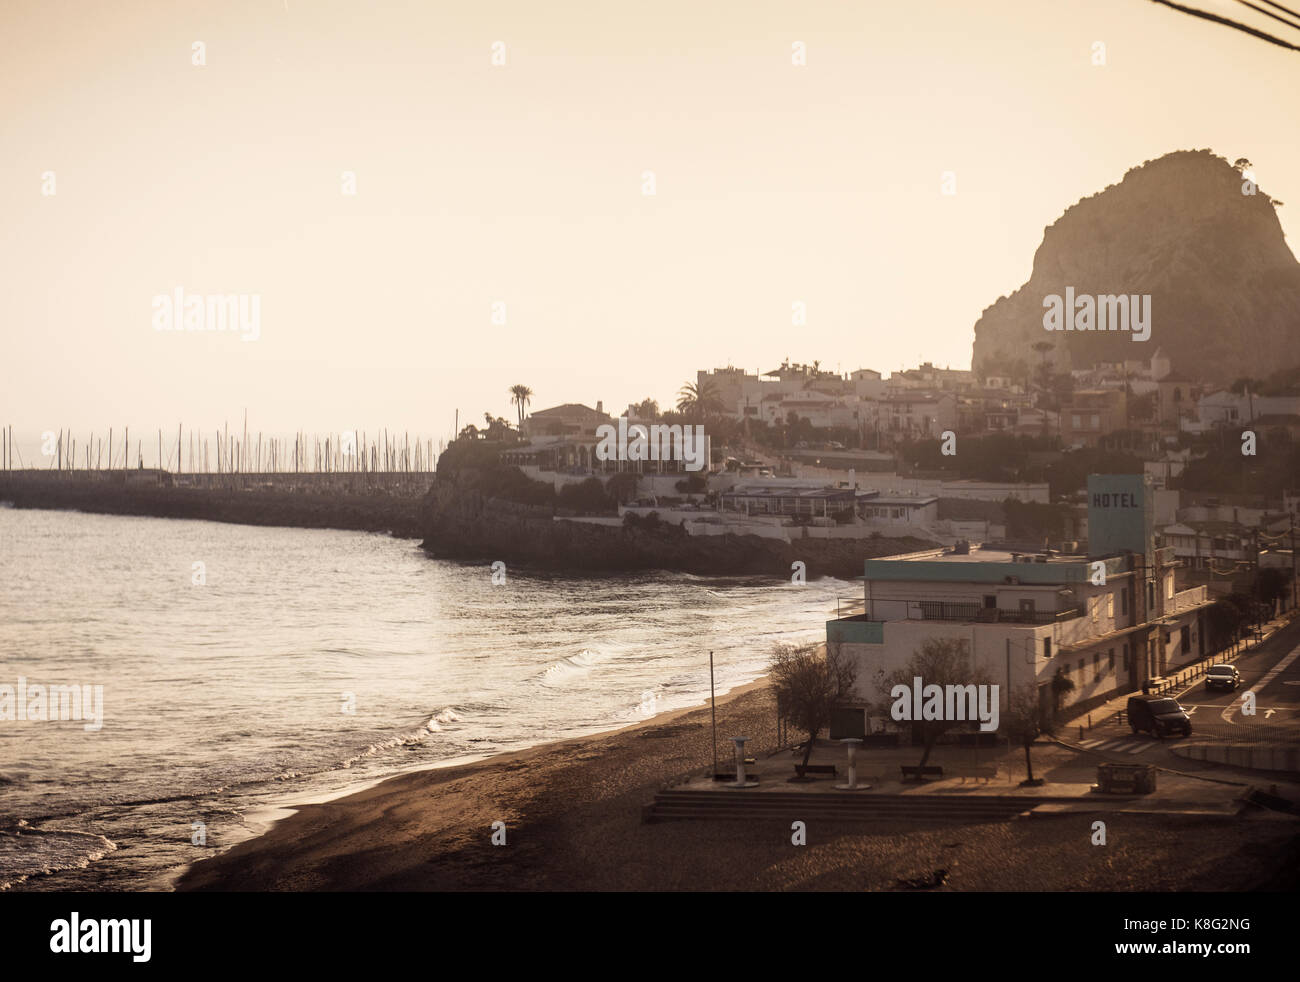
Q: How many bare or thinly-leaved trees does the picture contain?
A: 3